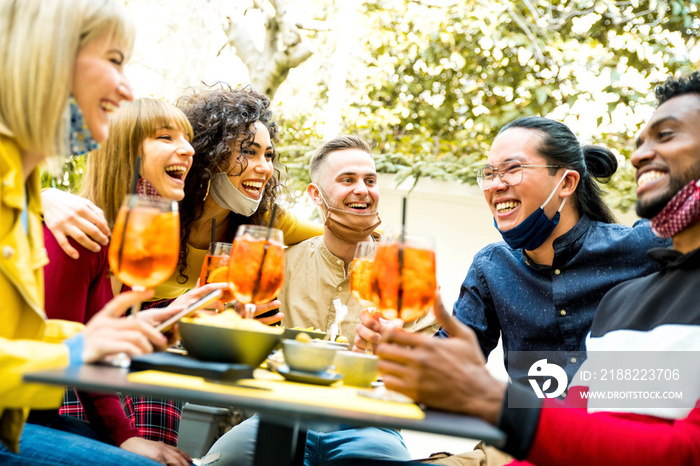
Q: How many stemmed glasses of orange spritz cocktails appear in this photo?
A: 5